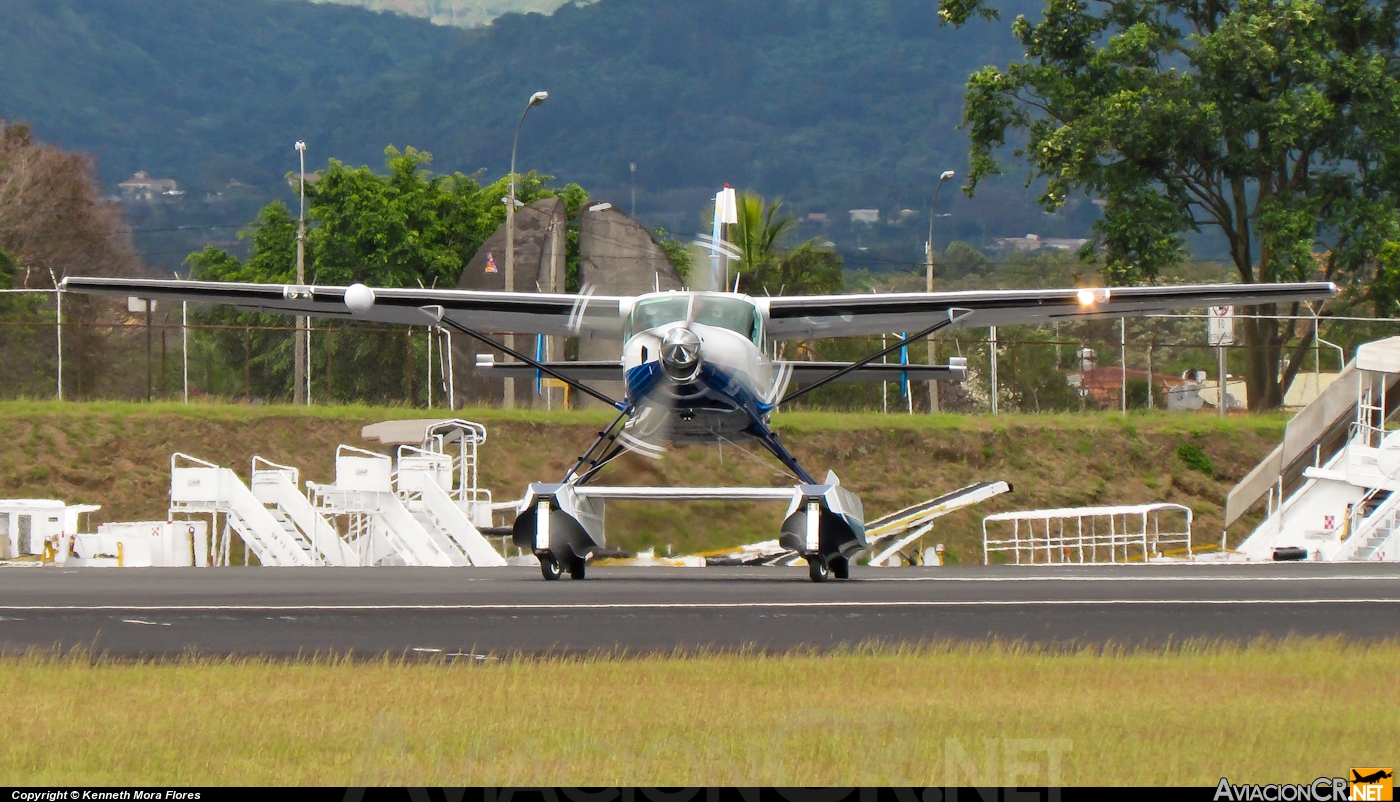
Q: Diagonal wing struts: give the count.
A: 2